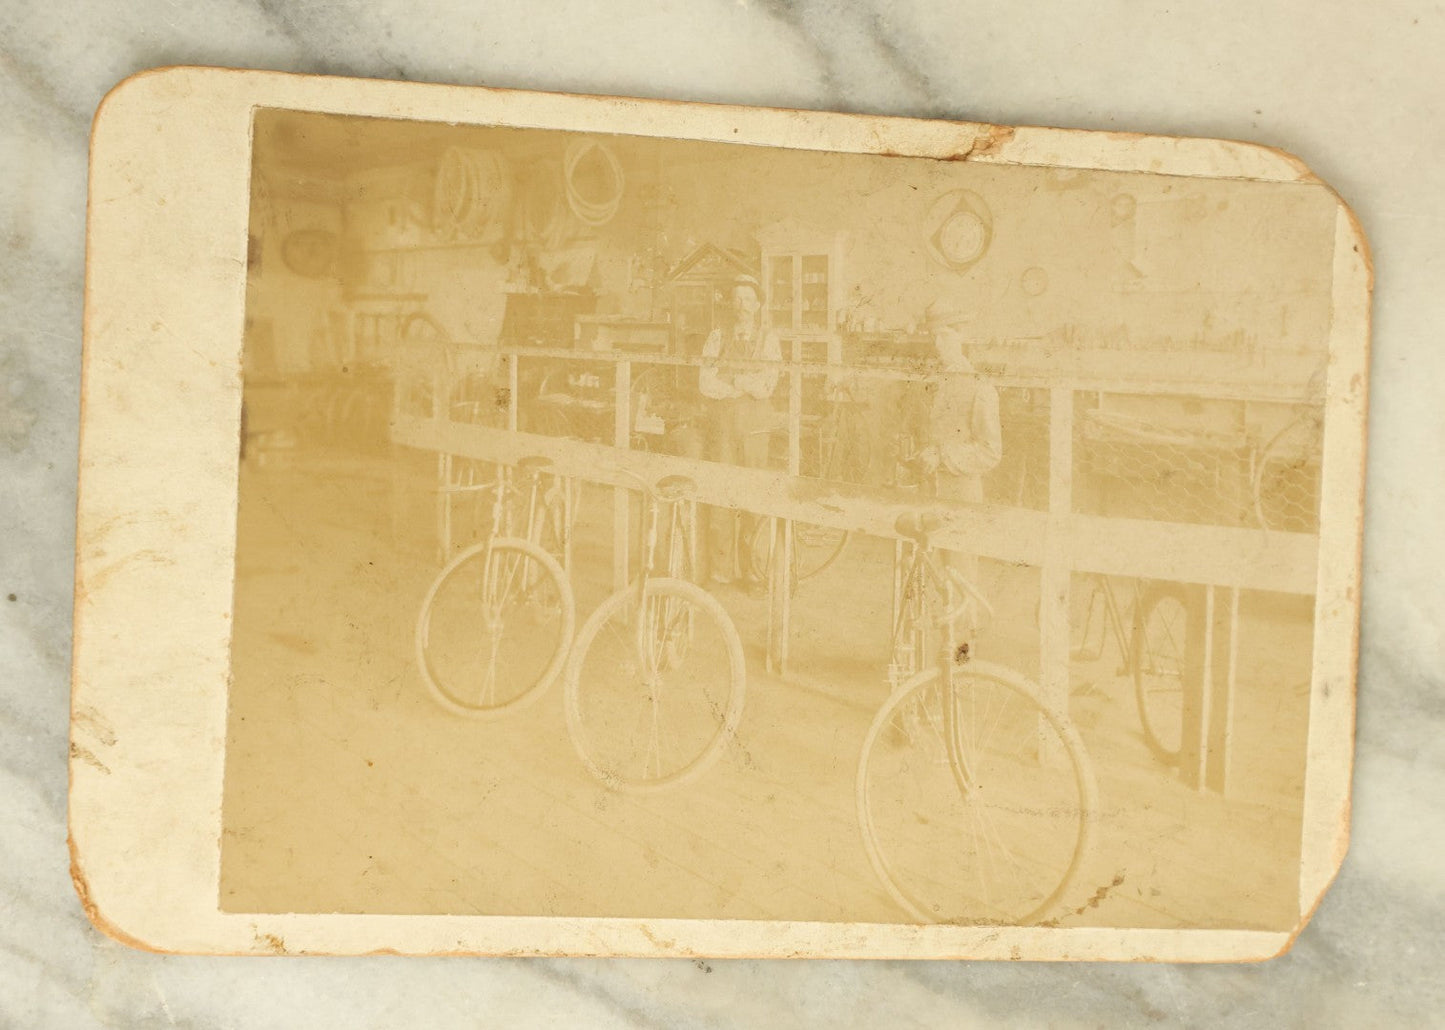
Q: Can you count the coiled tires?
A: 2